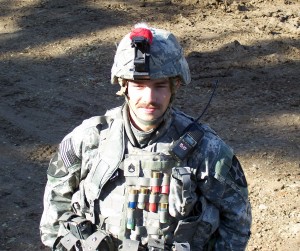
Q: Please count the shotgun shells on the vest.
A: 7